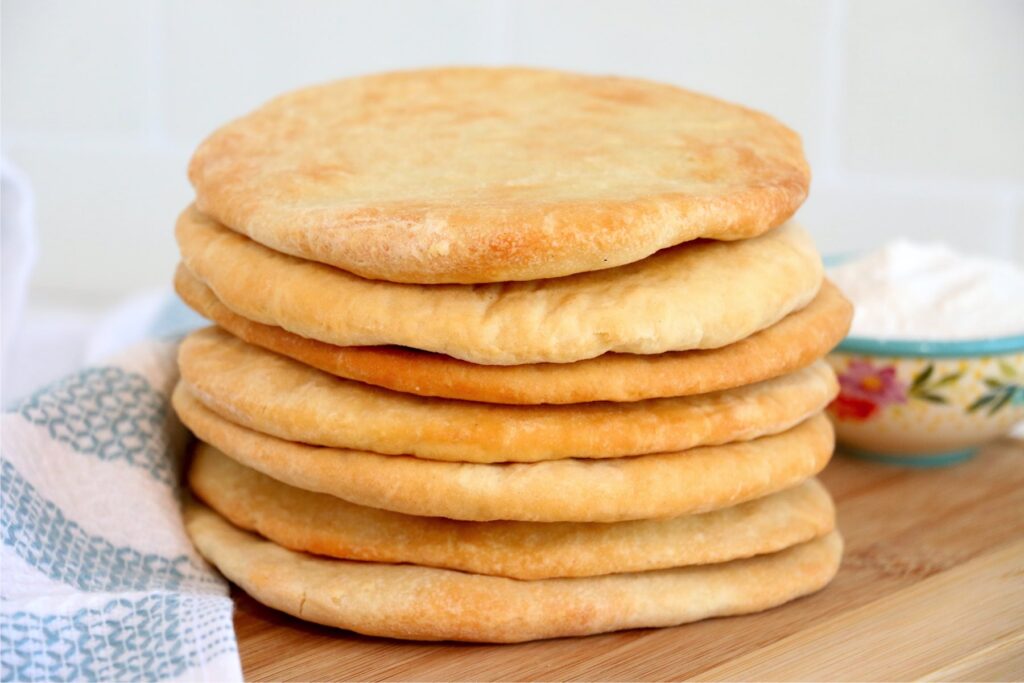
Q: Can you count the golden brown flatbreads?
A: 7